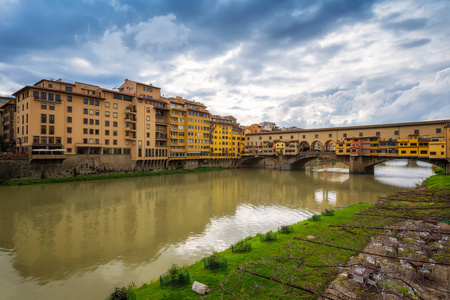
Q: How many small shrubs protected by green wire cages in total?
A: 8